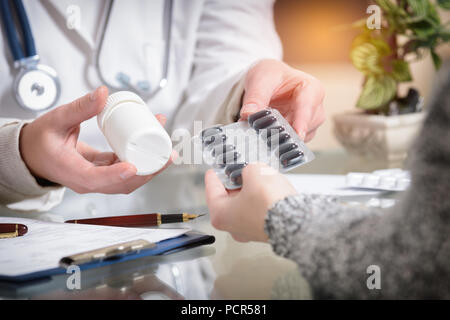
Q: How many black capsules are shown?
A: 12